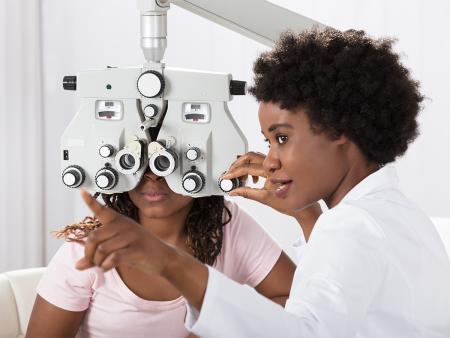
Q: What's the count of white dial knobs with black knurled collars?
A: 8